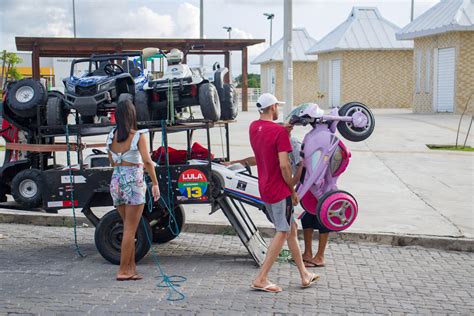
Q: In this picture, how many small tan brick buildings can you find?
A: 3